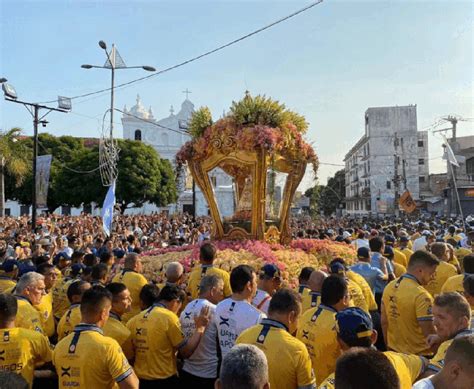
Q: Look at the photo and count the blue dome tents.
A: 0